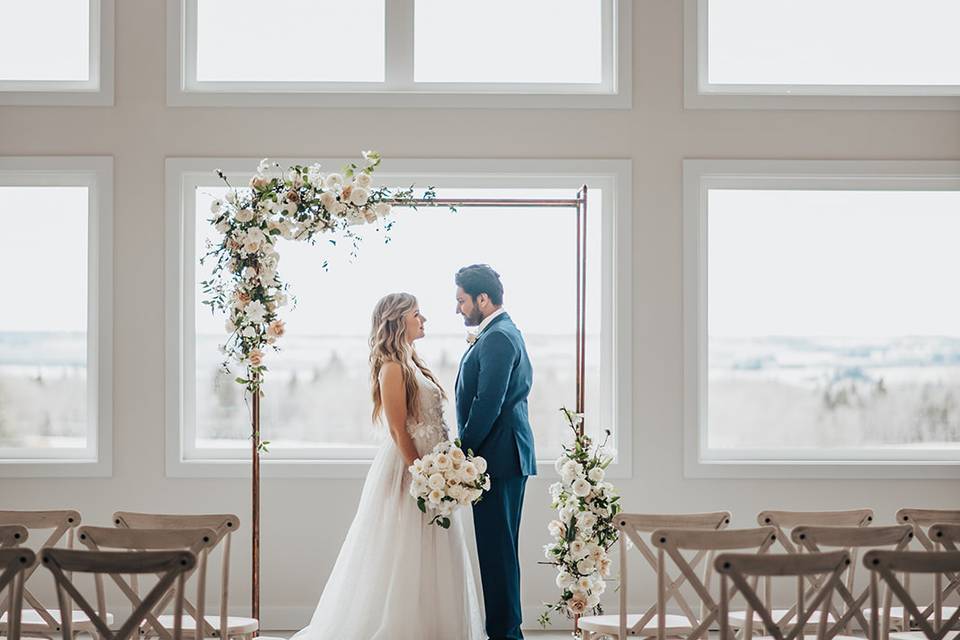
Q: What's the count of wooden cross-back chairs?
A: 14